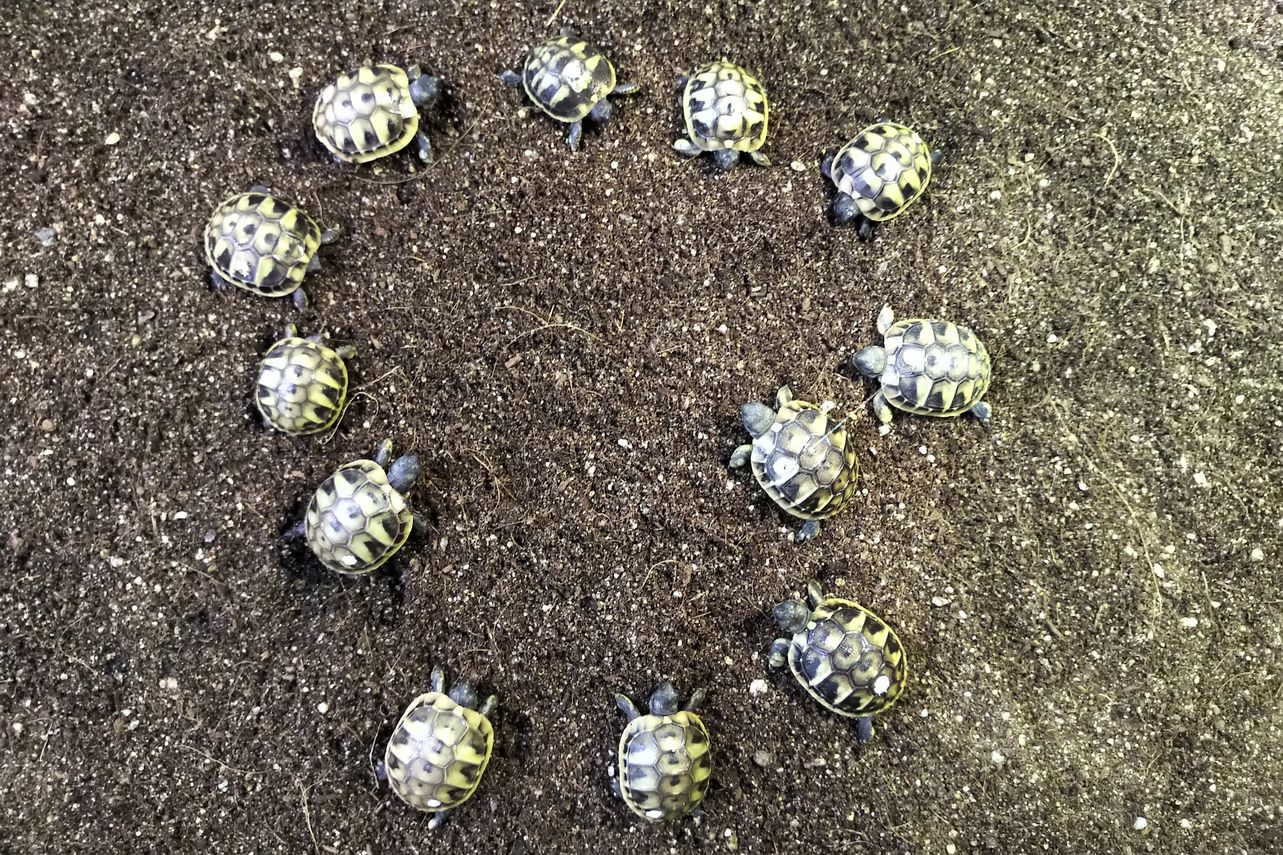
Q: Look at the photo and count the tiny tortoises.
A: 12